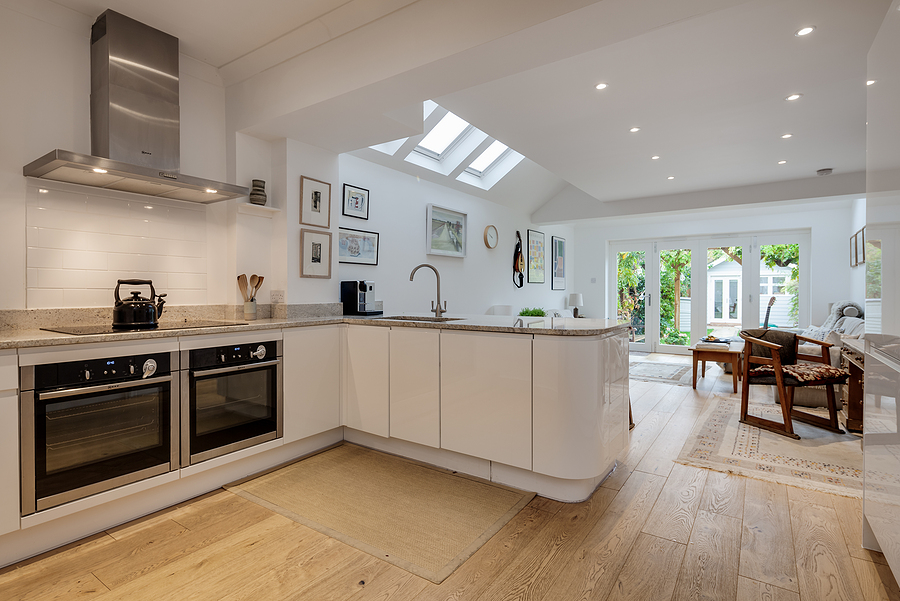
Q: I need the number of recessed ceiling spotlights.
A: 8